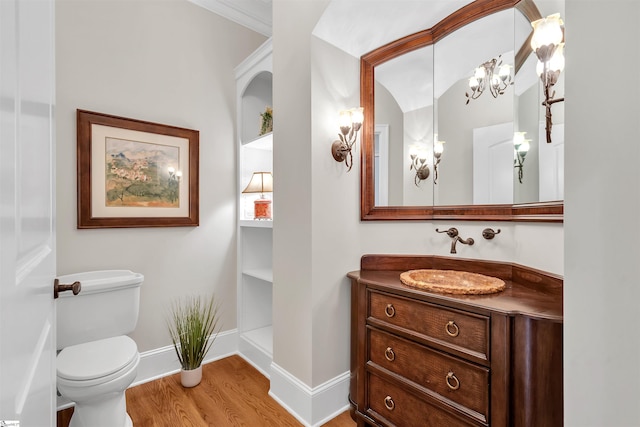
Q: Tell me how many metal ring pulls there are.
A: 5